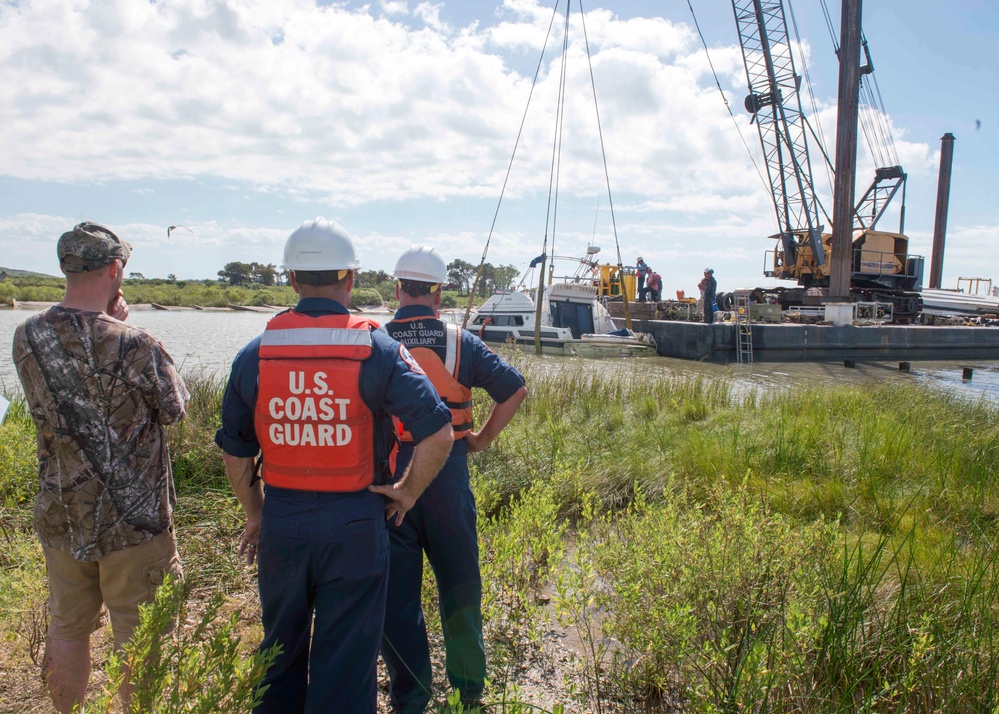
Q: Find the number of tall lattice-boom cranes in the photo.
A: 1